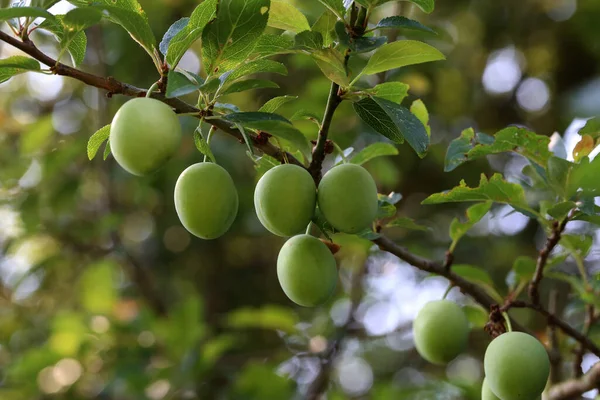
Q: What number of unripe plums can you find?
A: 8